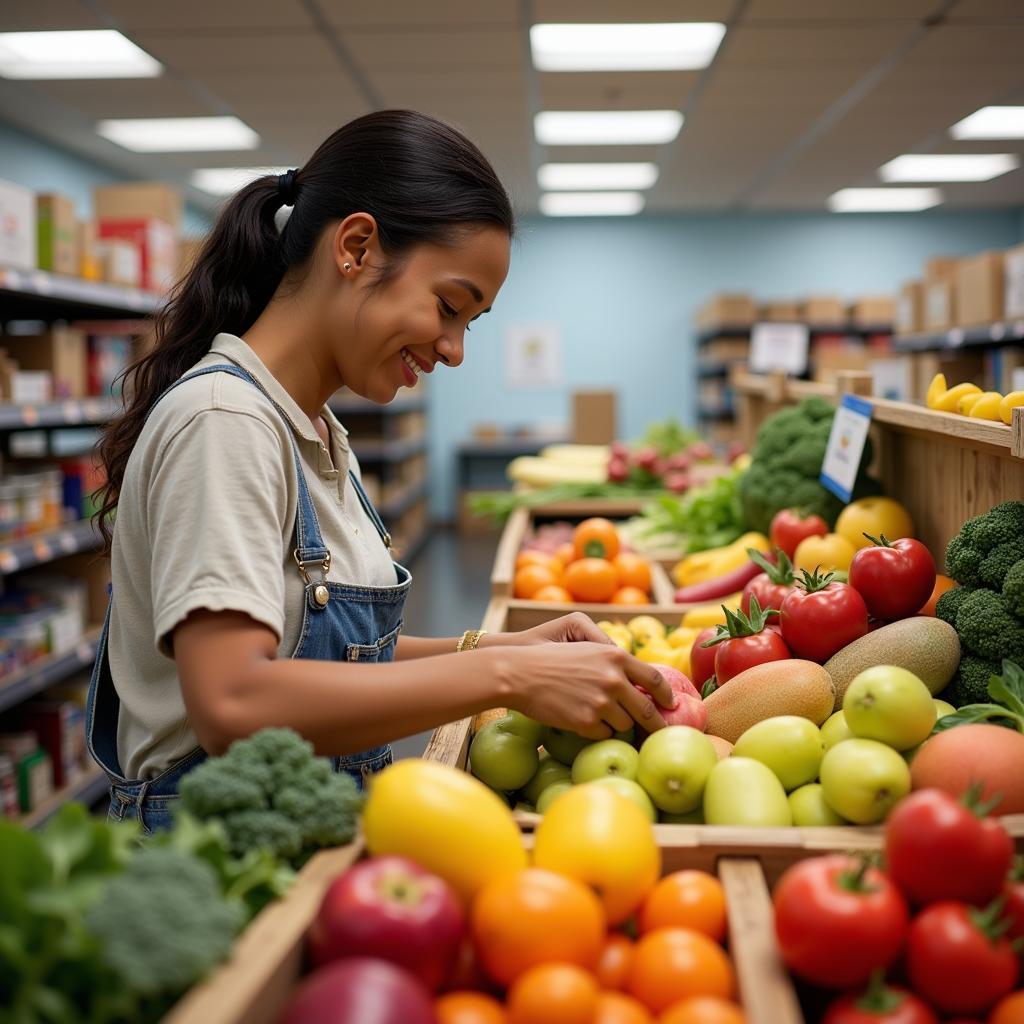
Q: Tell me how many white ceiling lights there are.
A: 10